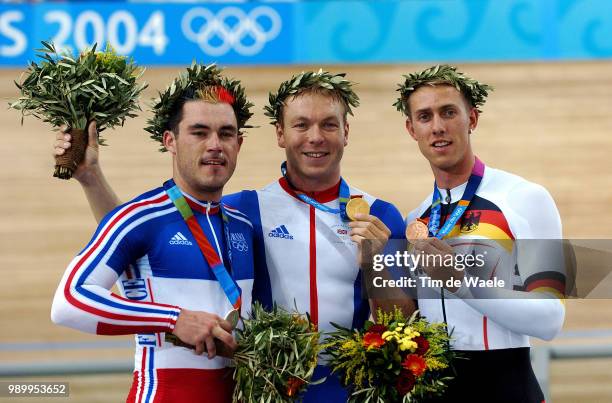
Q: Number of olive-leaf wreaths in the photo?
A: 3